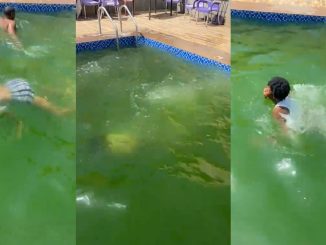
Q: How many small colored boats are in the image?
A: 0